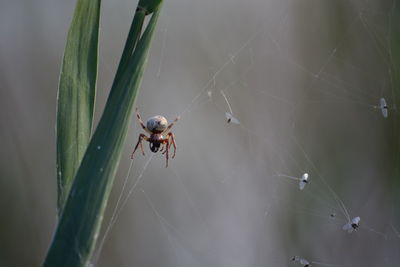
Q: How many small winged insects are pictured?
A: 5